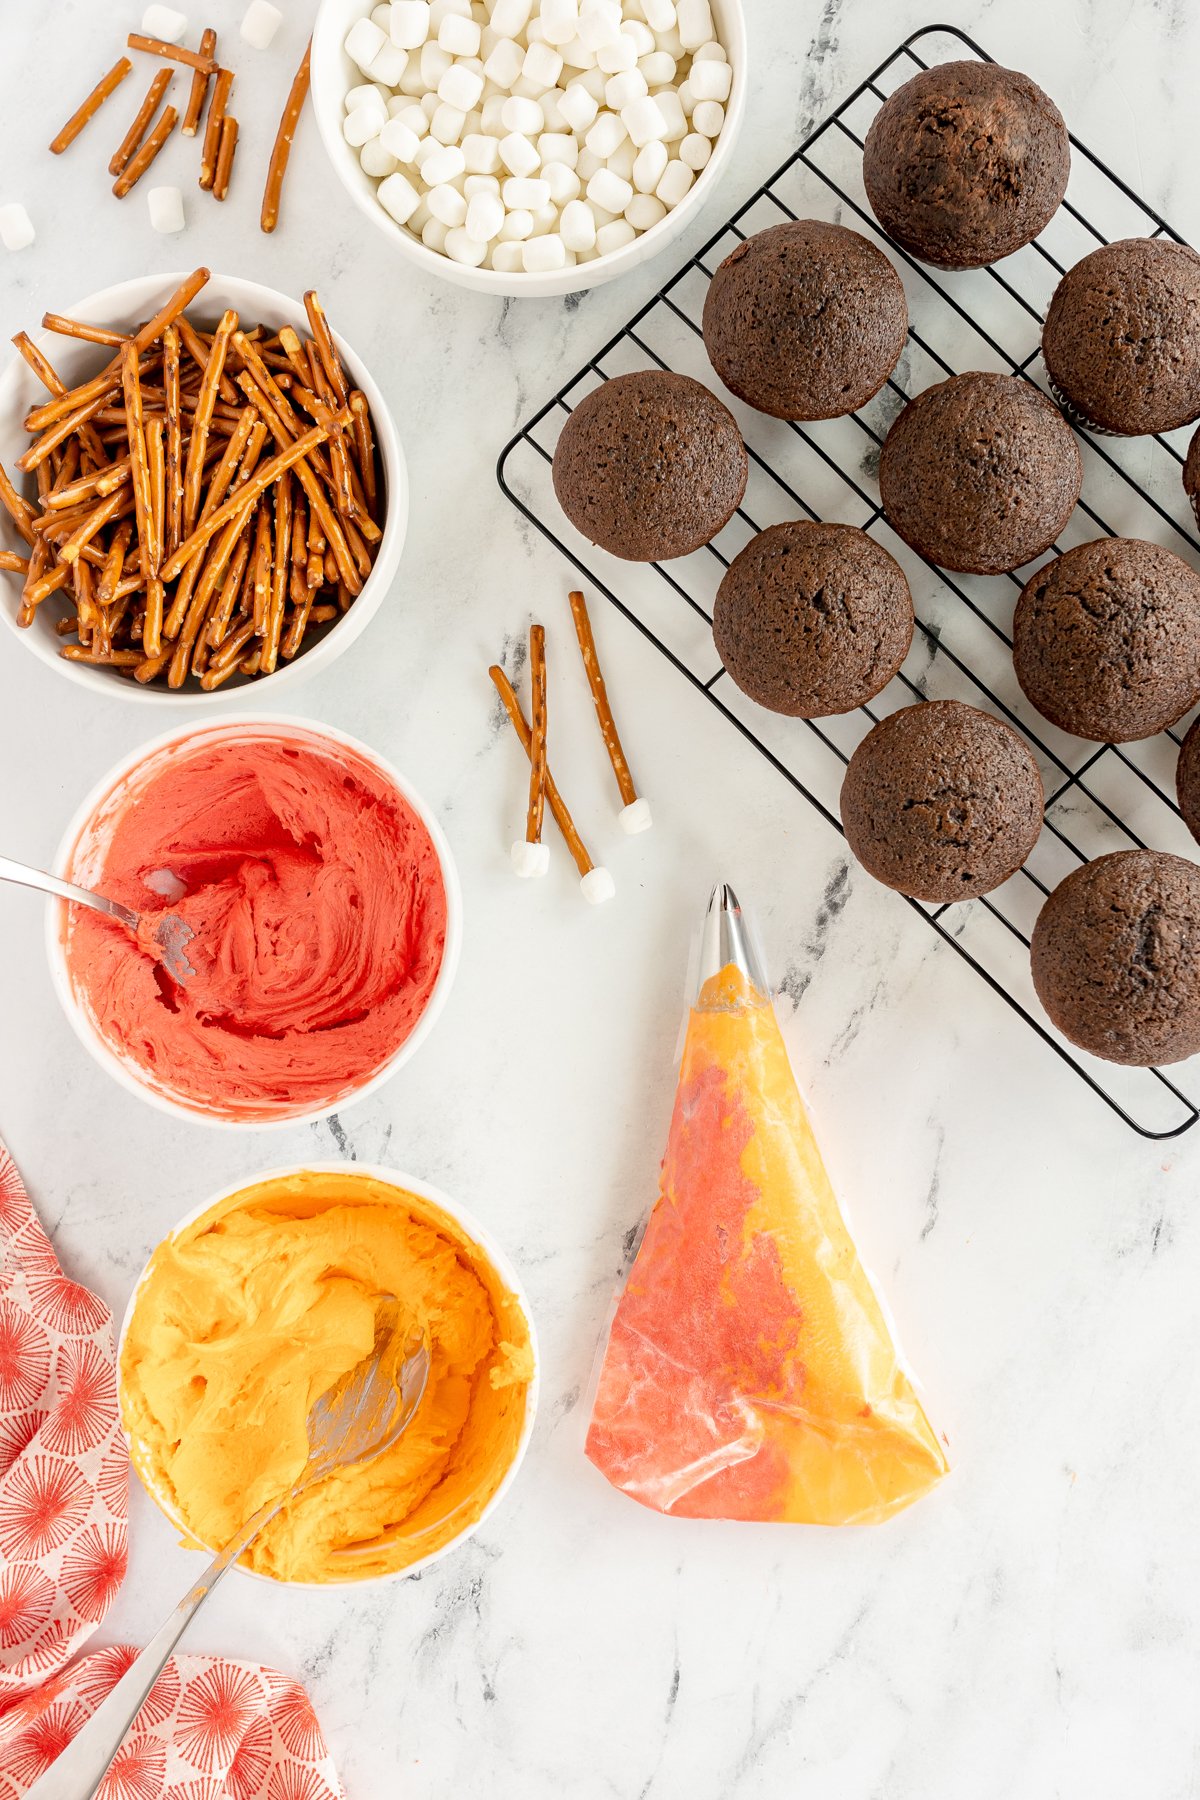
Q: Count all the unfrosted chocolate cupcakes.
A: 11